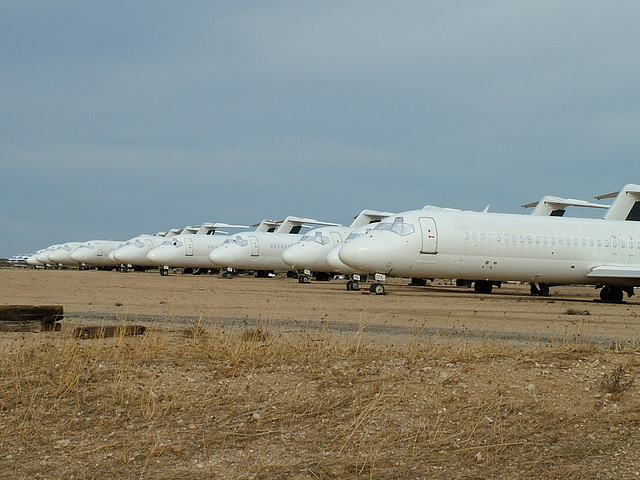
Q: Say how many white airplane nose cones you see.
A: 11